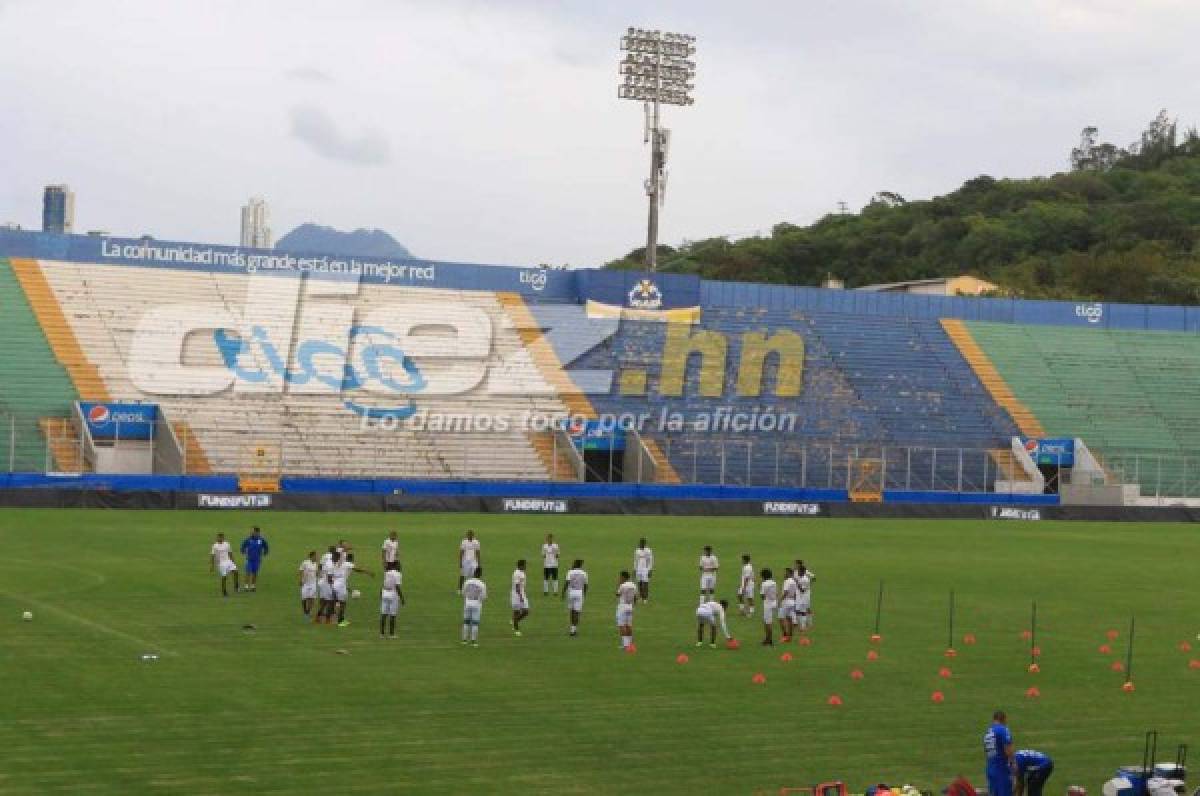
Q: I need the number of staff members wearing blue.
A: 3